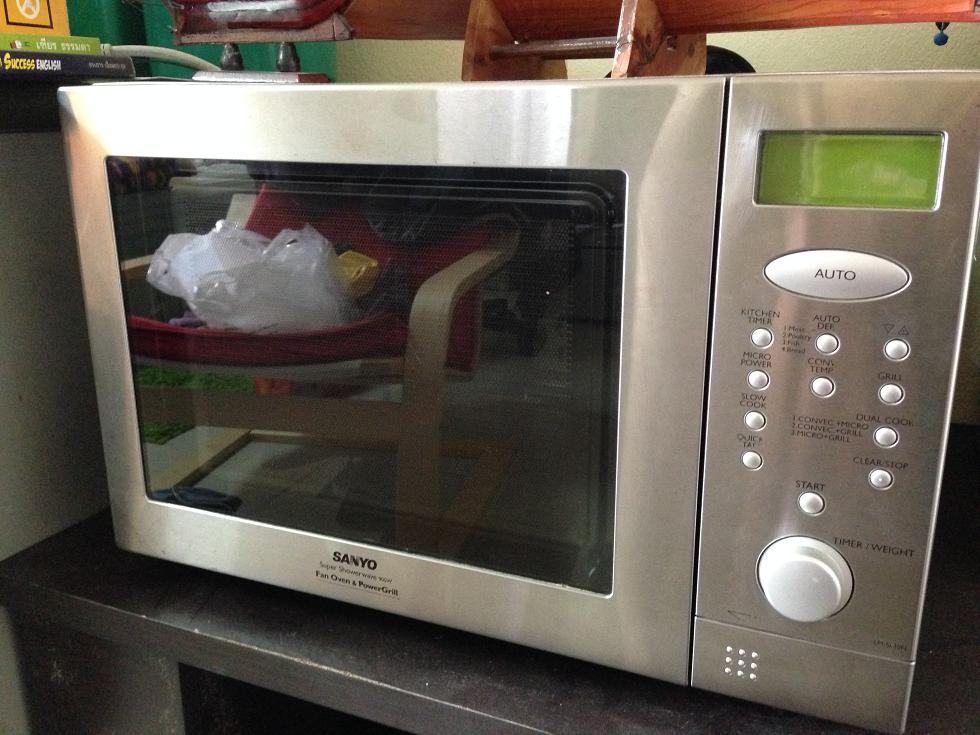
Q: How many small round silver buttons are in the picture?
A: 11